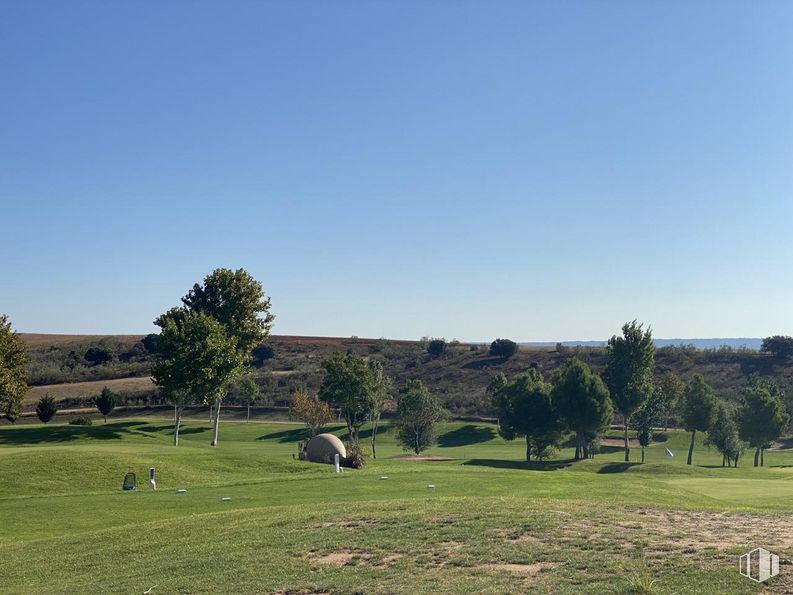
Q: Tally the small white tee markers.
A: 4